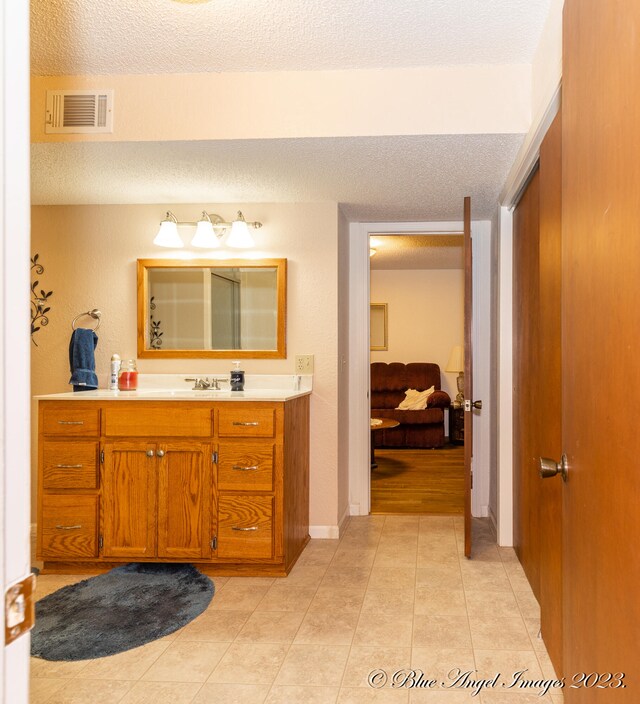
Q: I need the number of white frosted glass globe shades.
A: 3